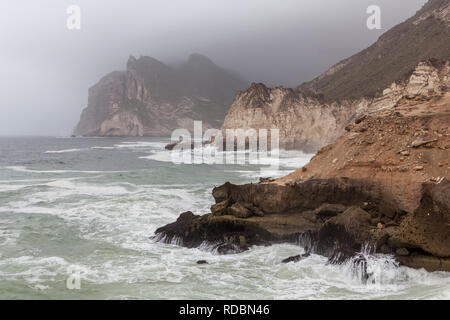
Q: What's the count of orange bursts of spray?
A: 0